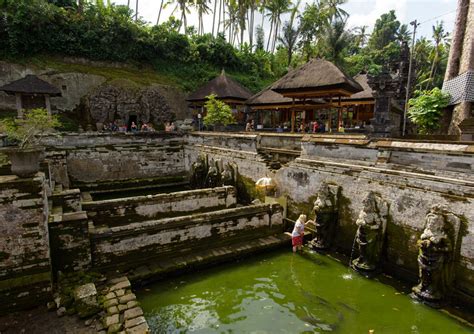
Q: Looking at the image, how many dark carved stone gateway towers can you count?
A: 1